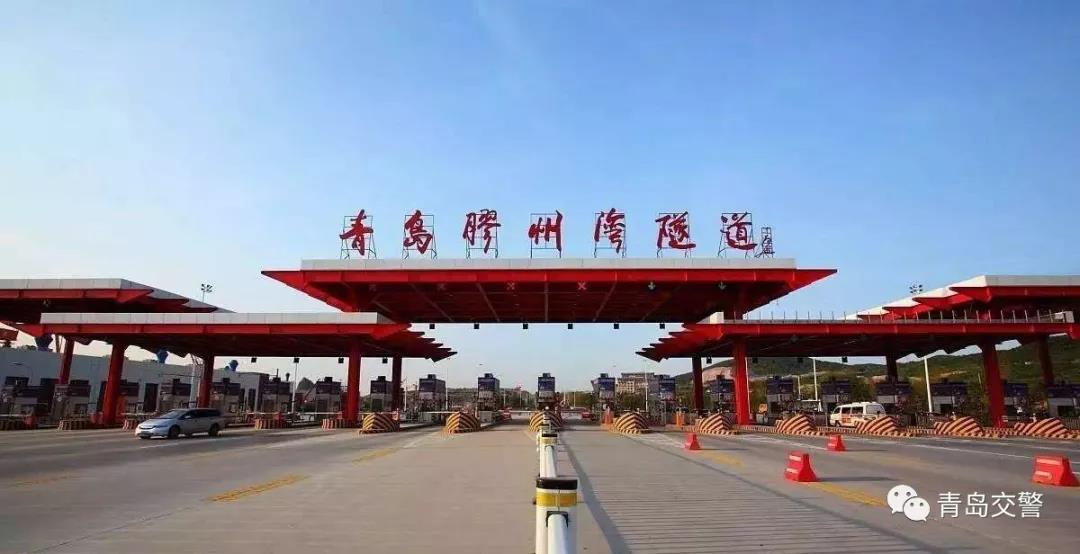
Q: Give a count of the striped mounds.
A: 9